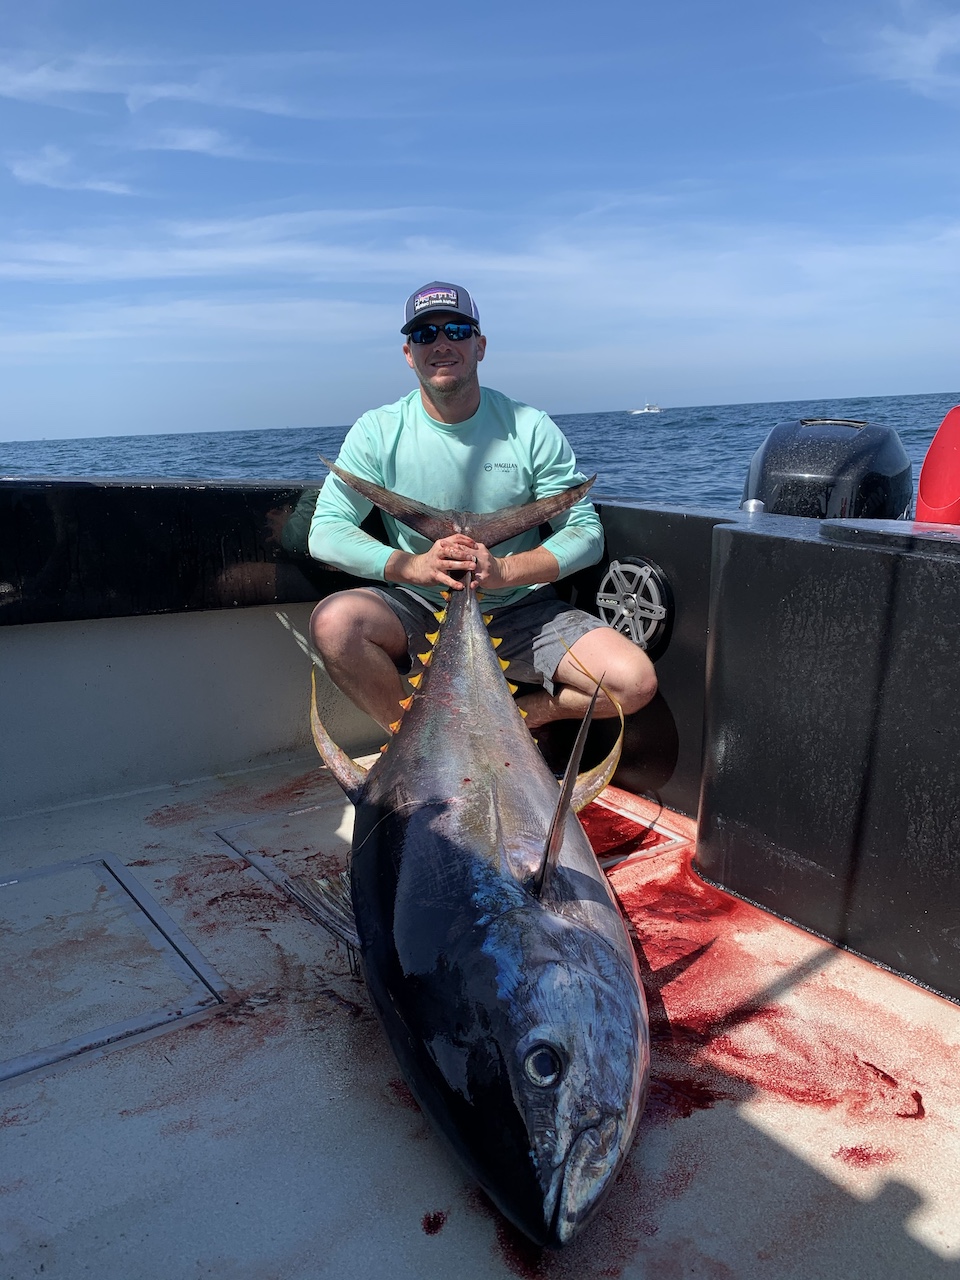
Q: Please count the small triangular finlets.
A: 15